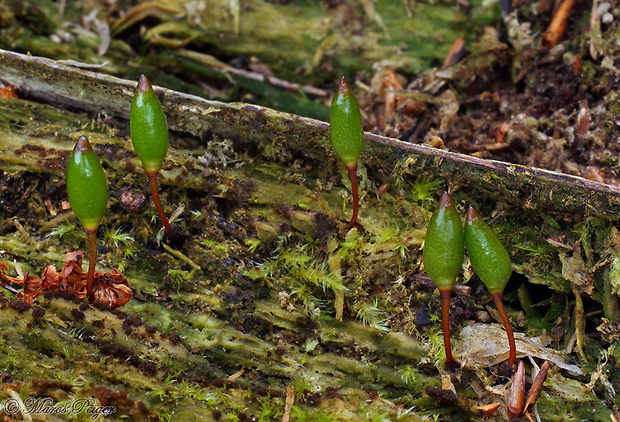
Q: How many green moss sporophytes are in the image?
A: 5